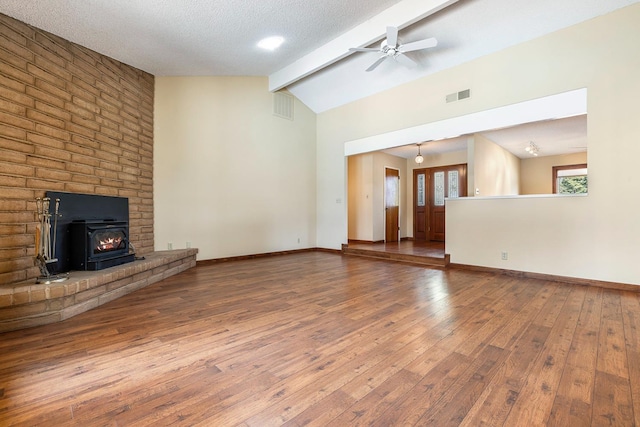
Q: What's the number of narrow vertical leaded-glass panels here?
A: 3